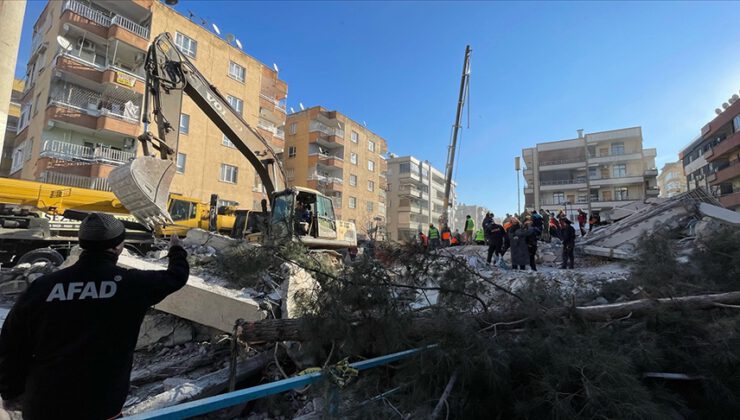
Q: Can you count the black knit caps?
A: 1